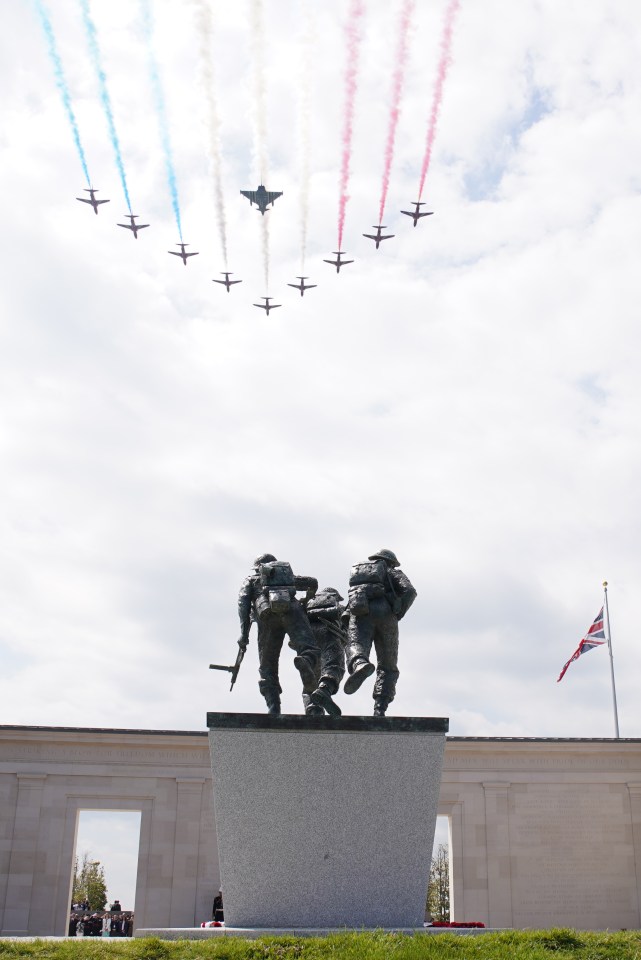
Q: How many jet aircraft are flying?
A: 10